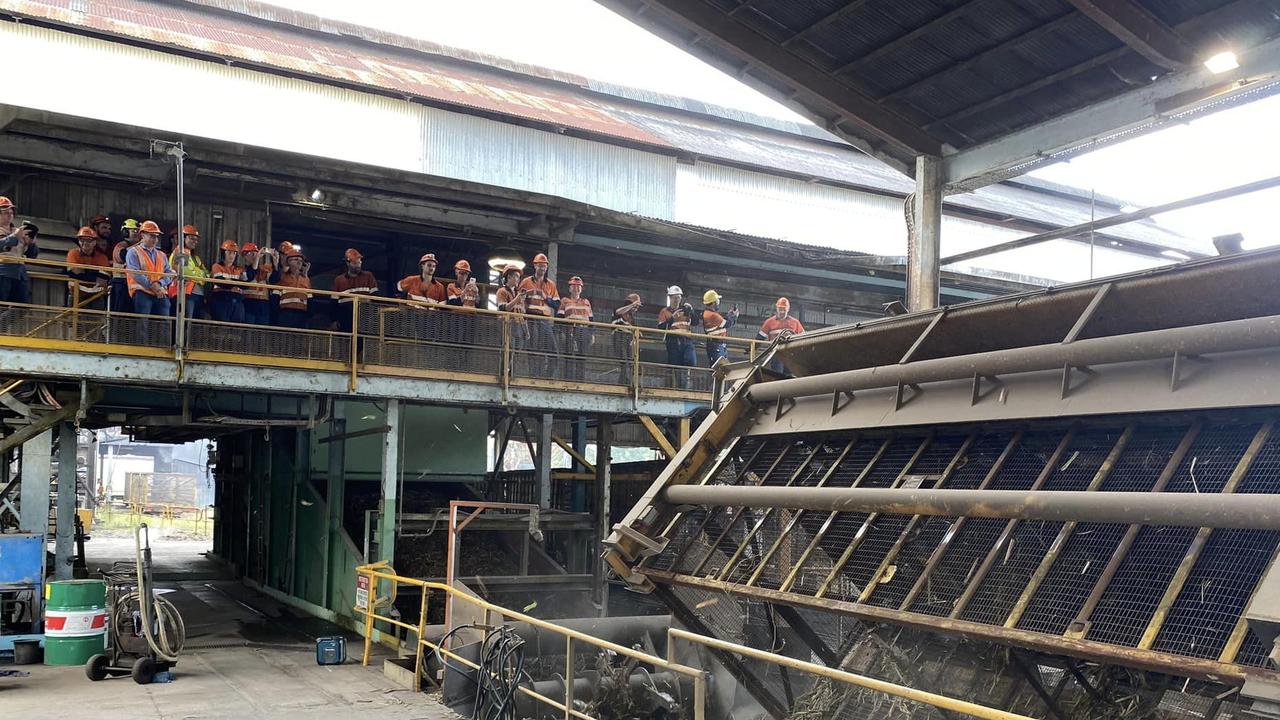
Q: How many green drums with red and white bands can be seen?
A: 1